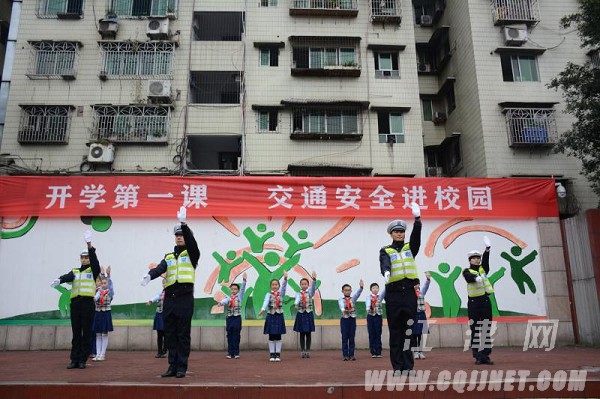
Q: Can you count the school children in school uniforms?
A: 9